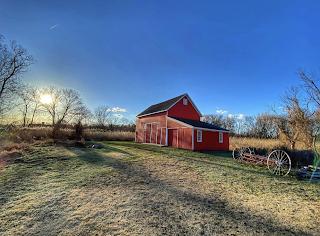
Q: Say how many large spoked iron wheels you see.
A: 2